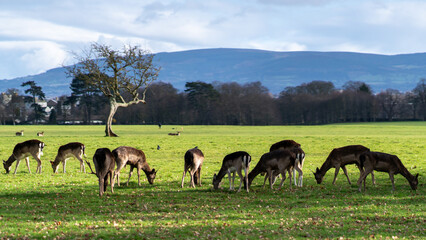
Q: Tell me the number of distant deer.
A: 3